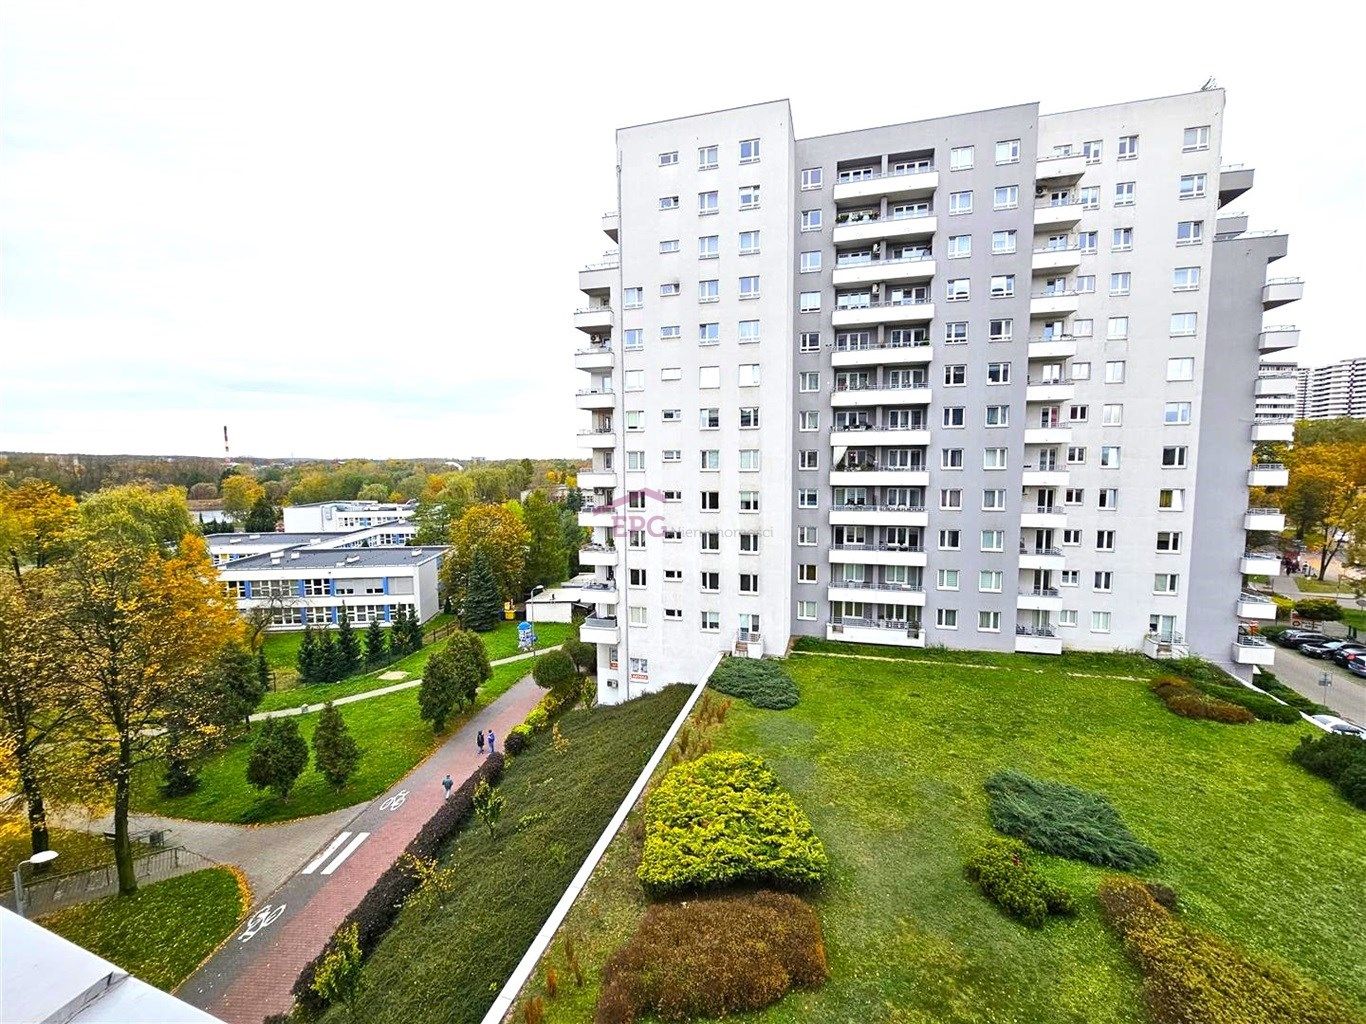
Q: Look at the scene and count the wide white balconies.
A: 12